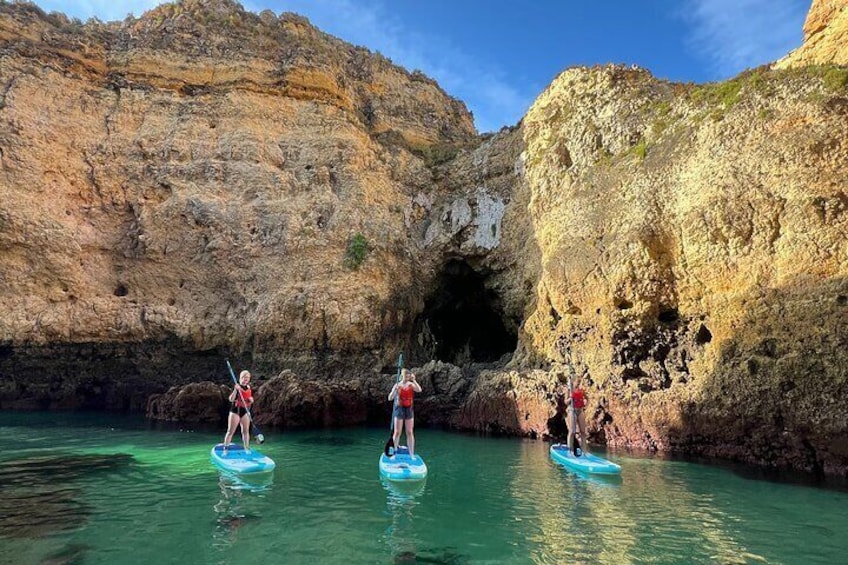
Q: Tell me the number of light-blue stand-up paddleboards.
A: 3